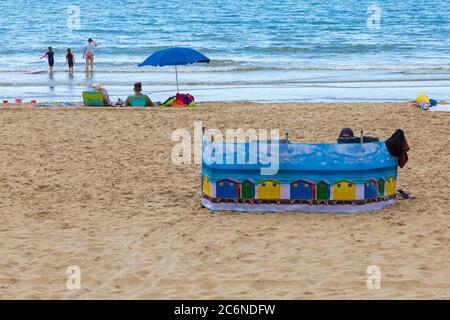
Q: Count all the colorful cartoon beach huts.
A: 10